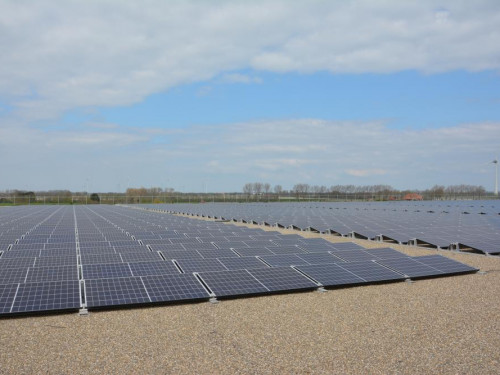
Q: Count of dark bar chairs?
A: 0